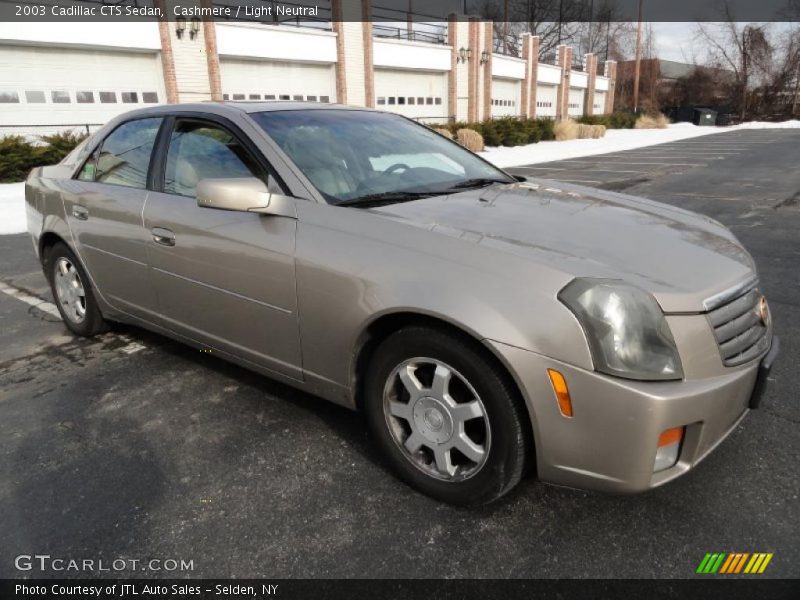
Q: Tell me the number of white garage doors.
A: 7